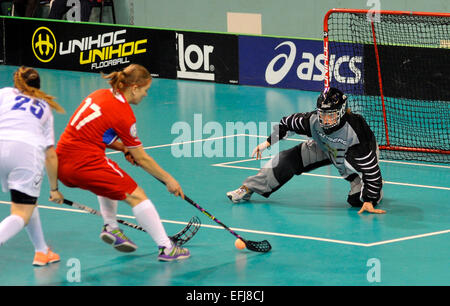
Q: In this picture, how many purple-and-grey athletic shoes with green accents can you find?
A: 2